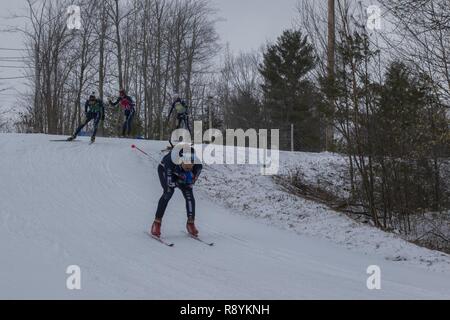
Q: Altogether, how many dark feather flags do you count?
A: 0